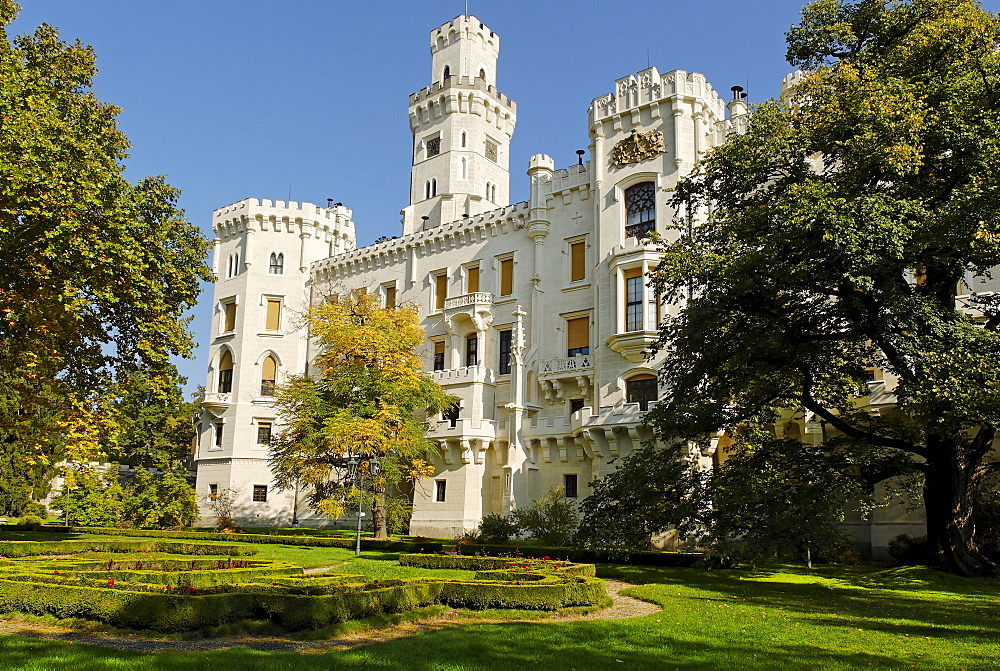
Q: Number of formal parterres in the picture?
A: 1